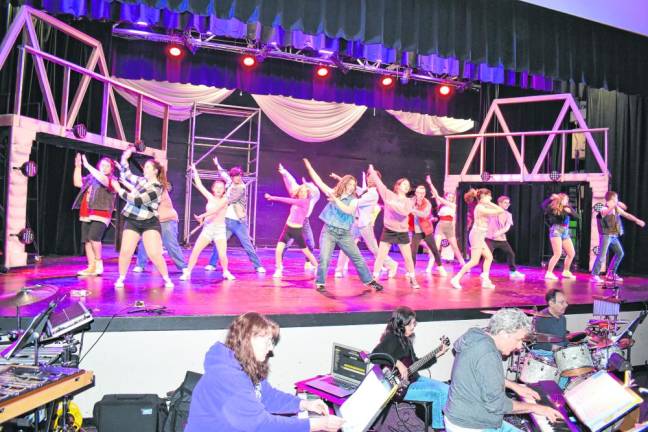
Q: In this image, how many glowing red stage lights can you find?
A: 5